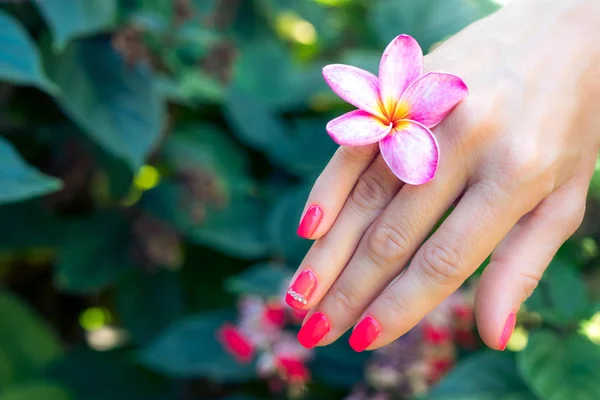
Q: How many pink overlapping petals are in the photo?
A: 5